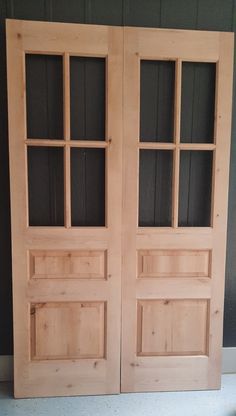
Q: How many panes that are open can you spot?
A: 8